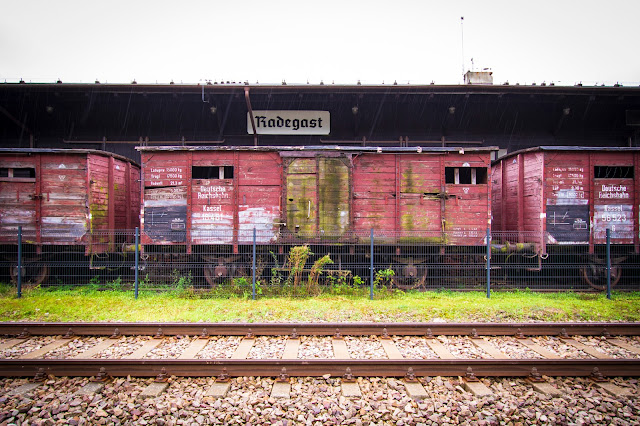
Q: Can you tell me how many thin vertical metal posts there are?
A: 6